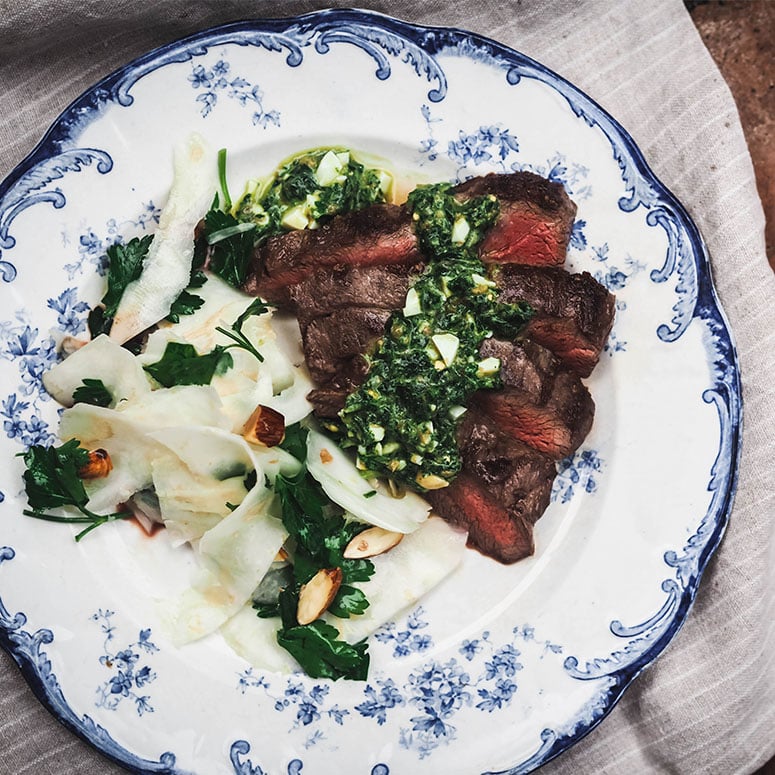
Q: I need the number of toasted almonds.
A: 4